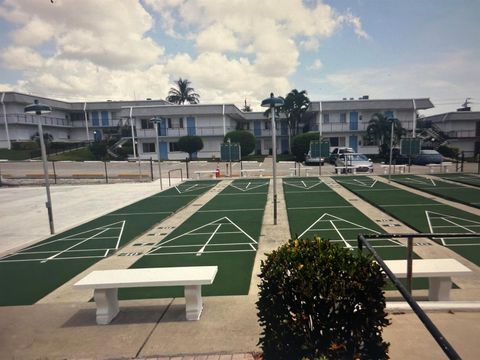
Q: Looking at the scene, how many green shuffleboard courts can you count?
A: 6